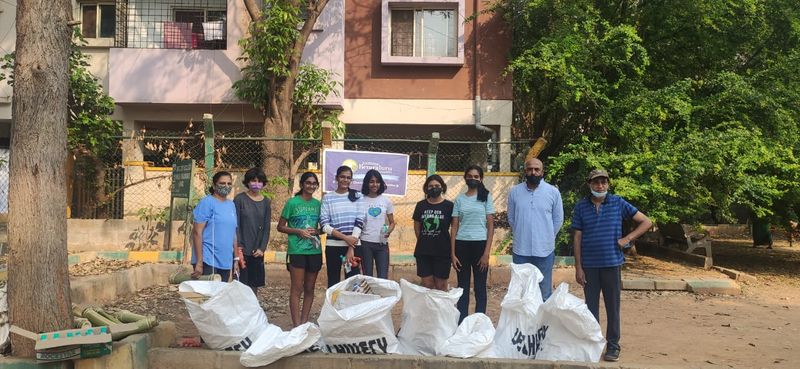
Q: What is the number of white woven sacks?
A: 7